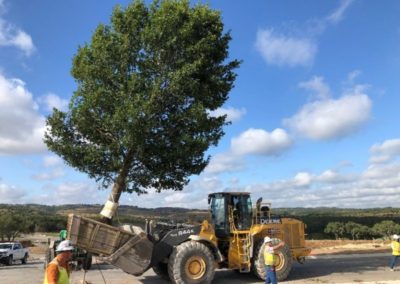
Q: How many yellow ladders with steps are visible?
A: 1